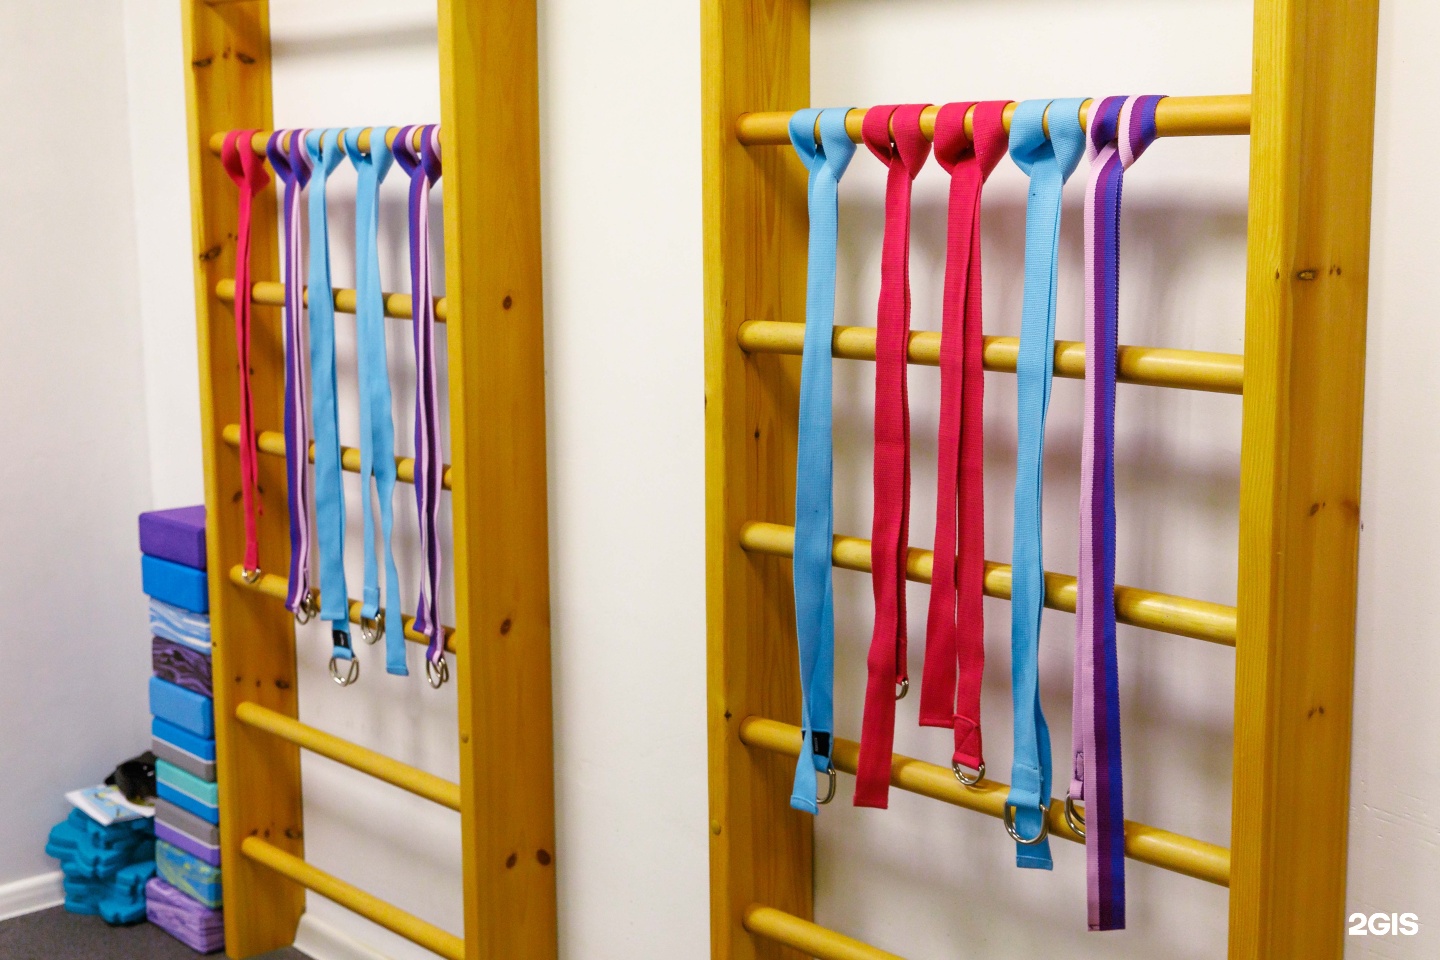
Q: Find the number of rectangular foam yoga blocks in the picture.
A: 10